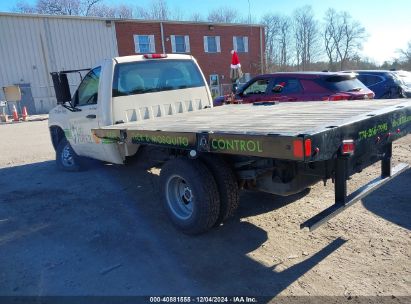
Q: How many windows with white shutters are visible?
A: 4